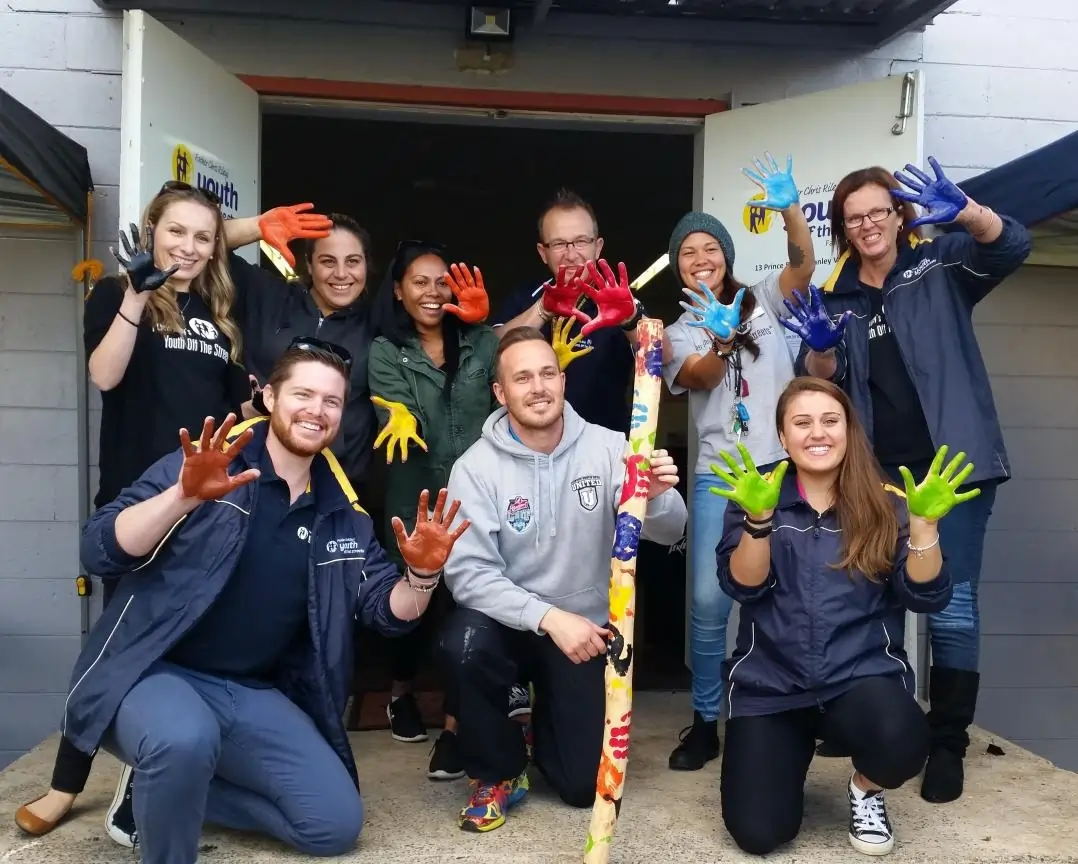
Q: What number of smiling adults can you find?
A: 9